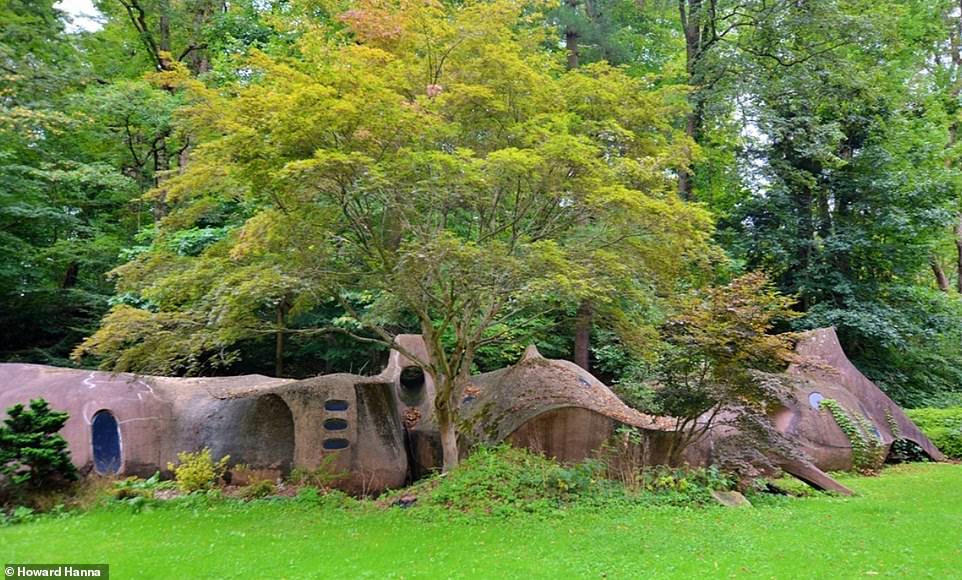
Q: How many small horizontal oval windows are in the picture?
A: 3